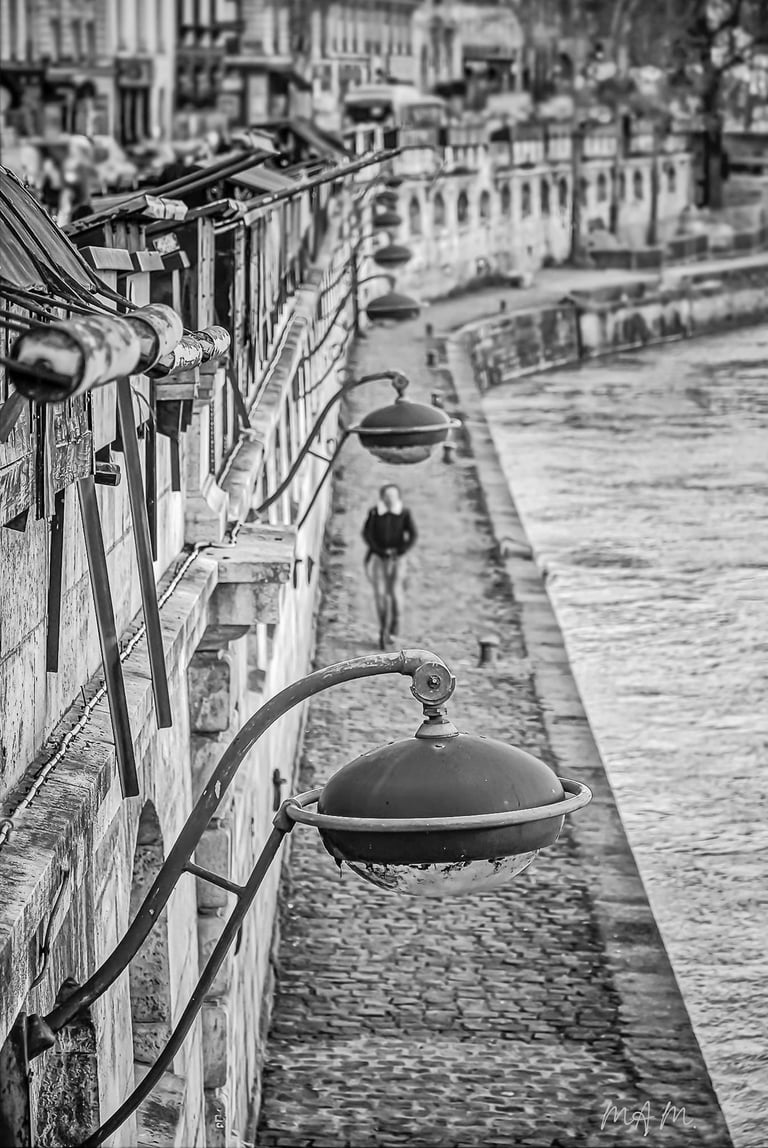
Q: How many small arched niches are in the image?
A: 13